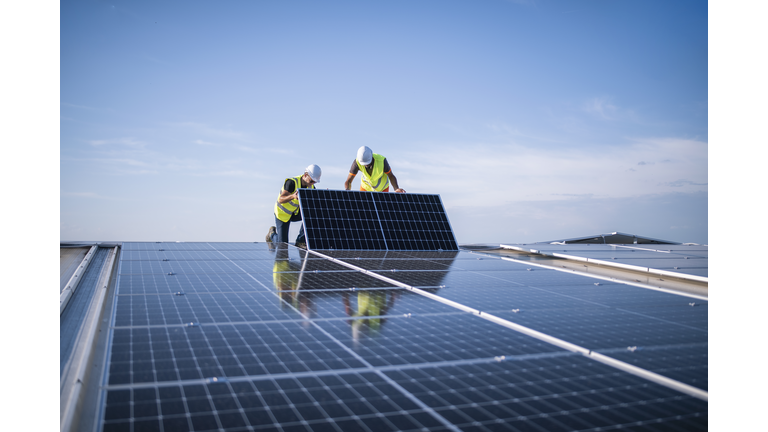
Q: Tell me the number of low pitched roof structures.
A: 1